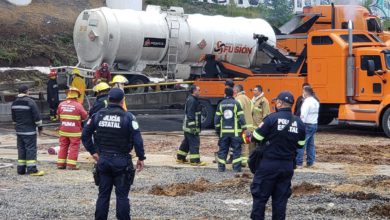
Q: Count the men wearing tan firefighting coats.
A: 2